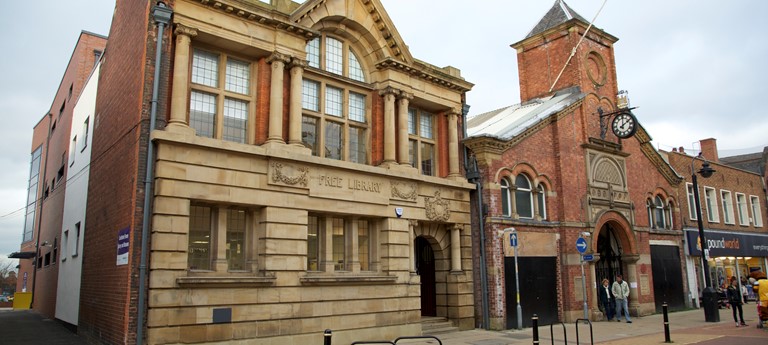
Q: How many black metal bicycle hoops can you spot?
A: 4